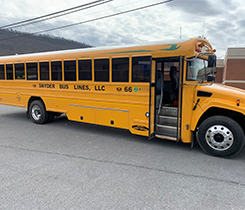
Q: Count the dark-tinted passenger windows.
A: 11